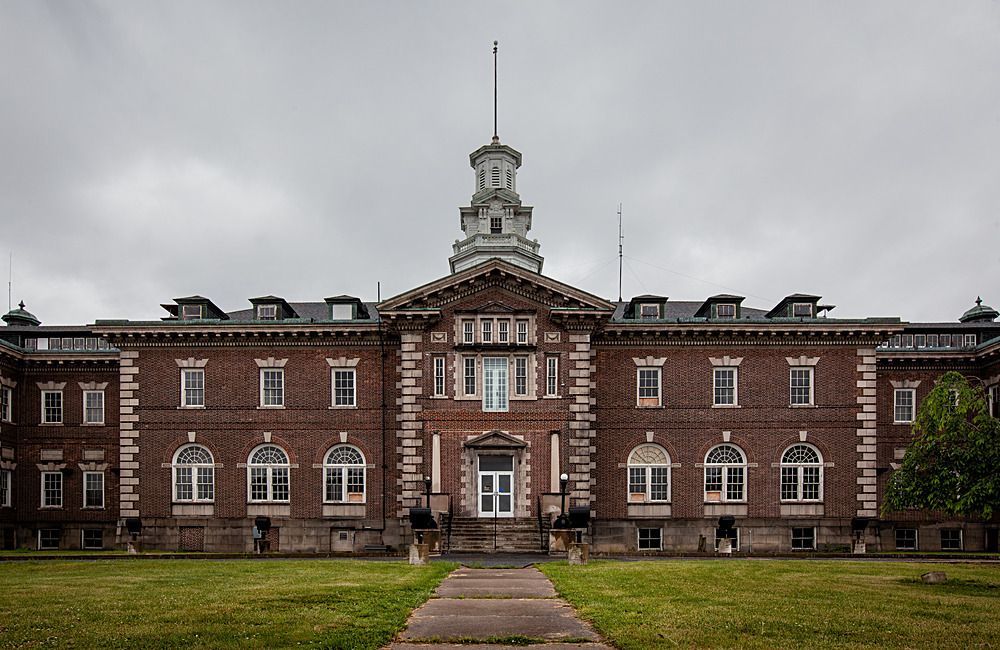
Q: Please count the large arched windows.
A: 6